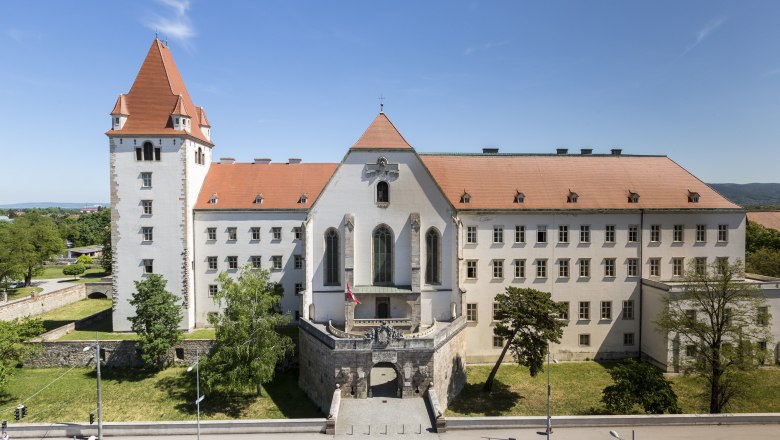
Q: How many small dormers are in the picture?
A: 8